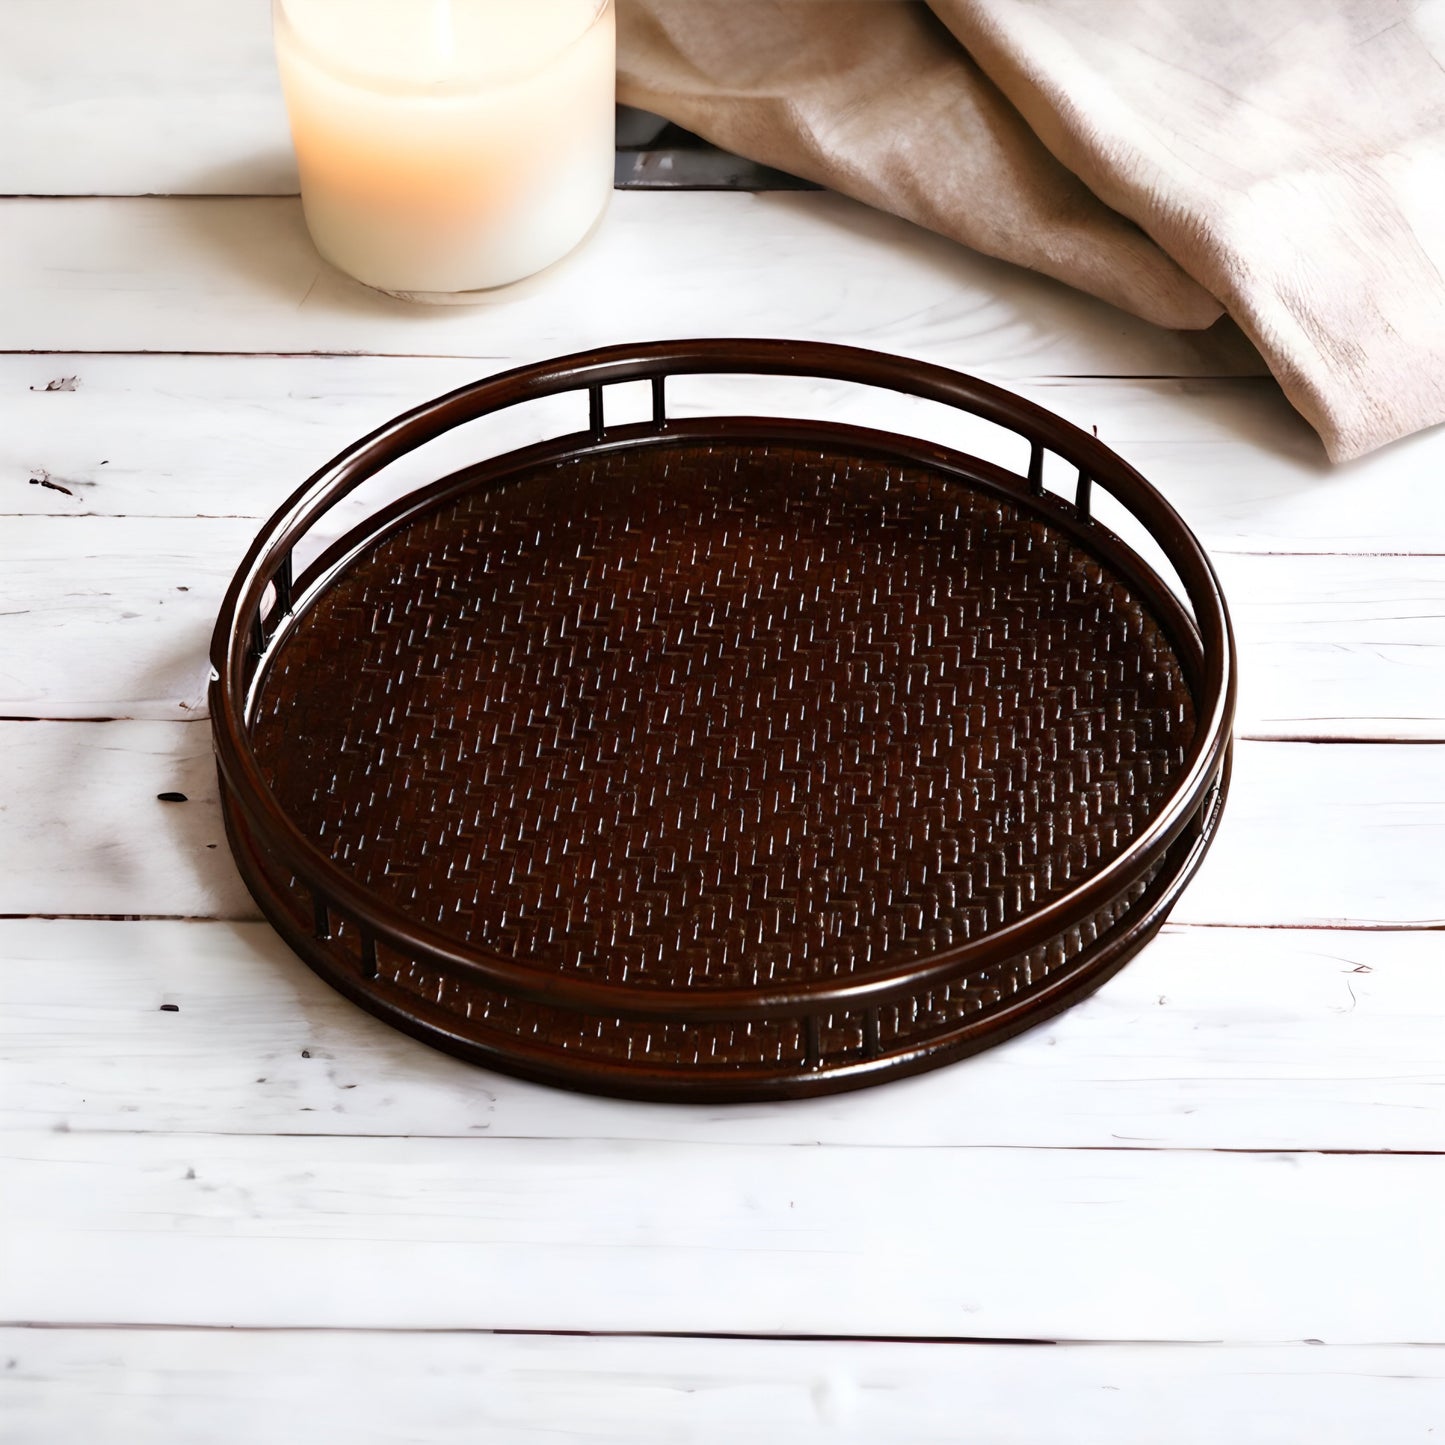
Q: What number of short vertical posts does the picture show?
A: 12